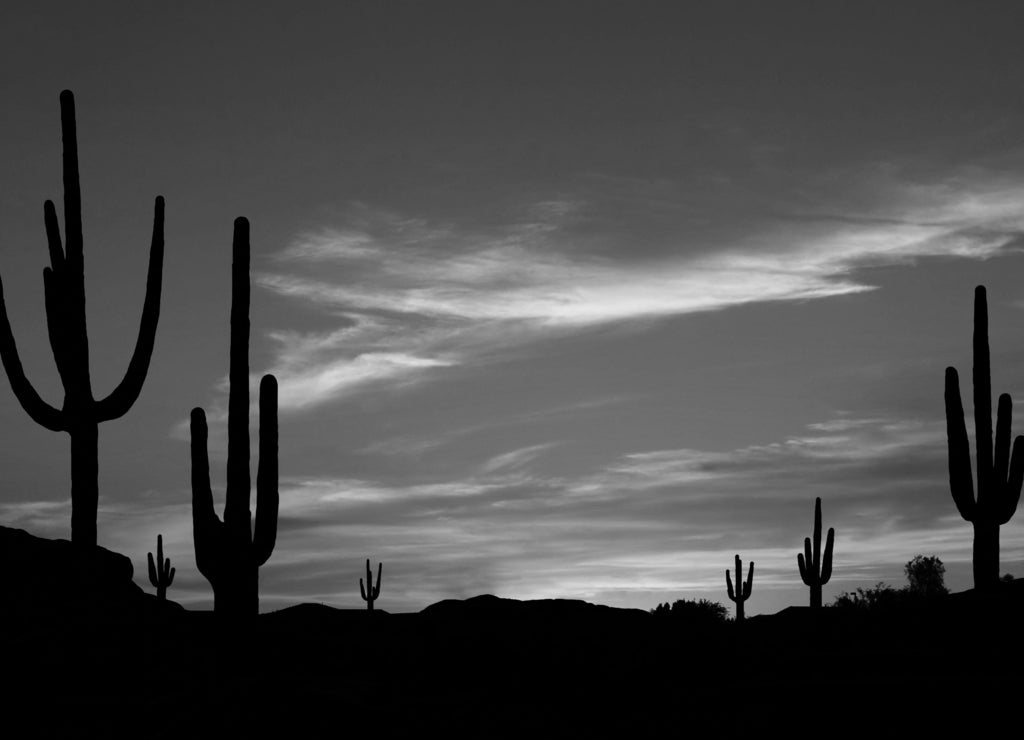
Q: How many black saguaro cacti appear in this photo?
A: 7